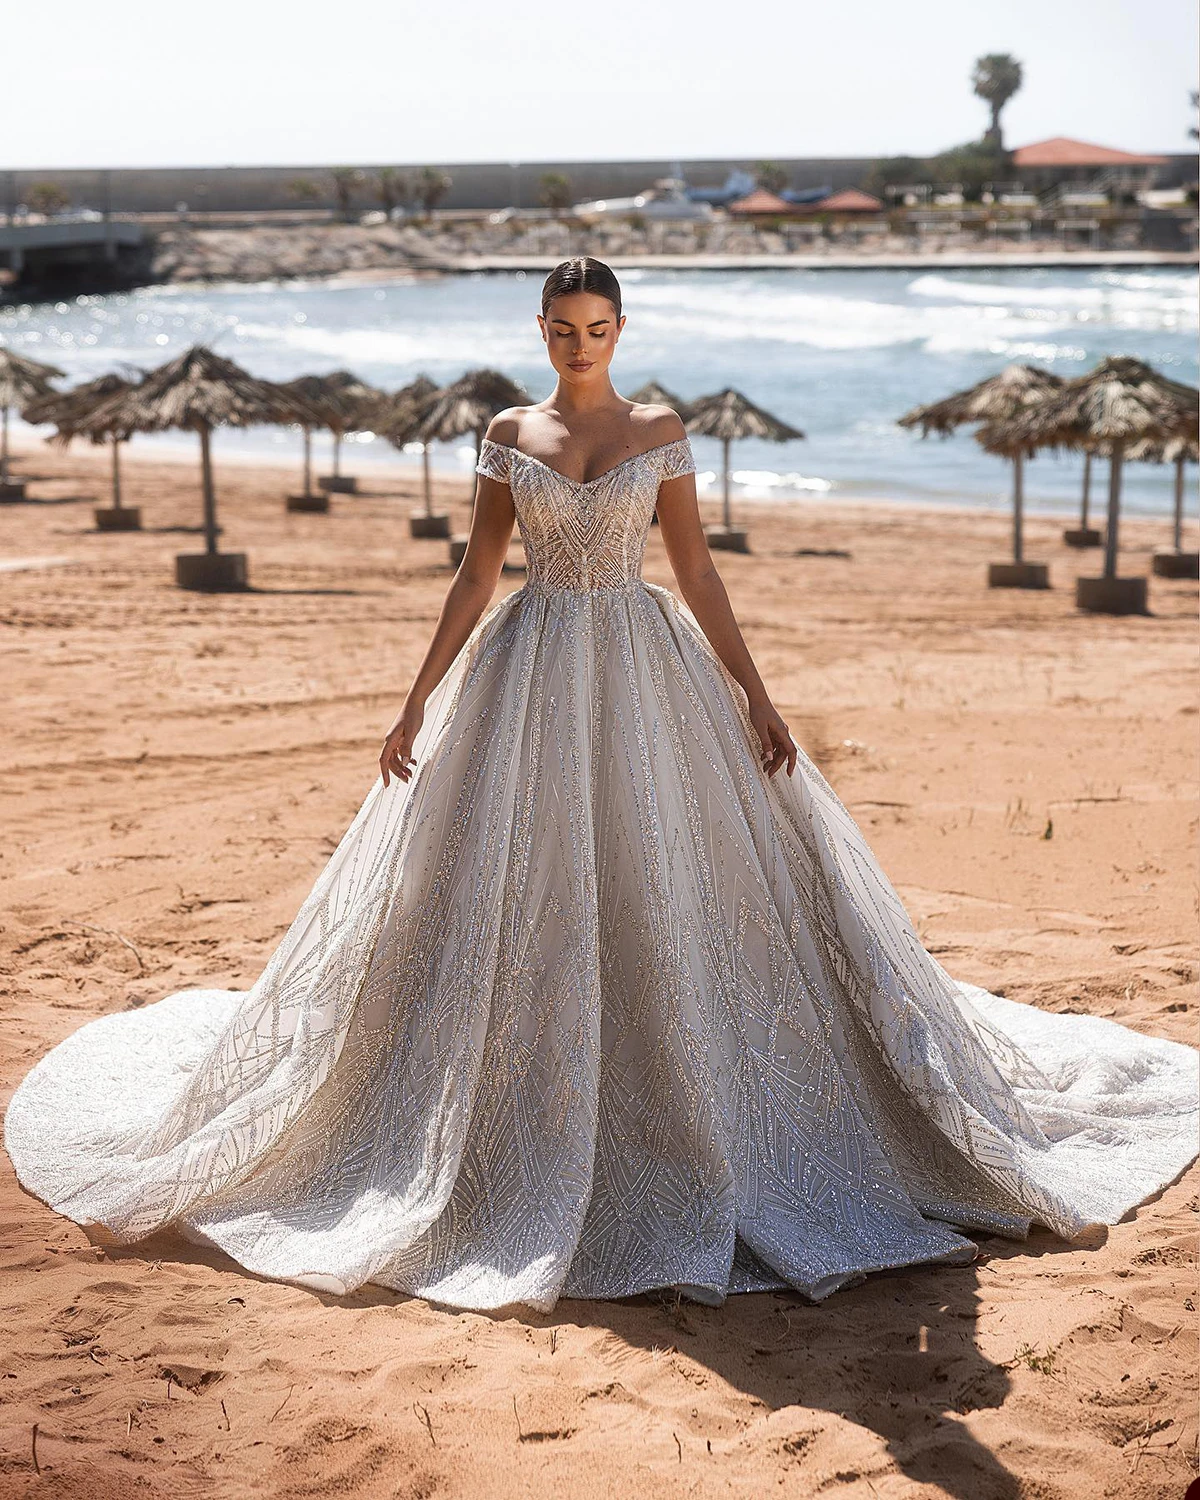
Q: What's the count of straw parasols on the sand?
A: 13